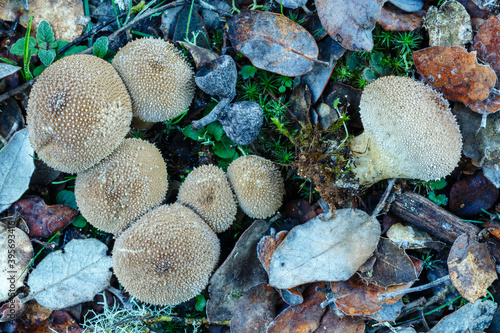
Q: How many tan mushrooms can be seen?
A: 7